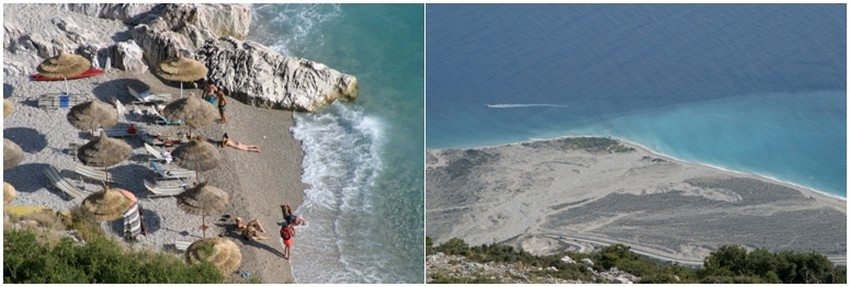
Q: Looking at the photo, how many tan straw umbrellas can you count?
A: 12